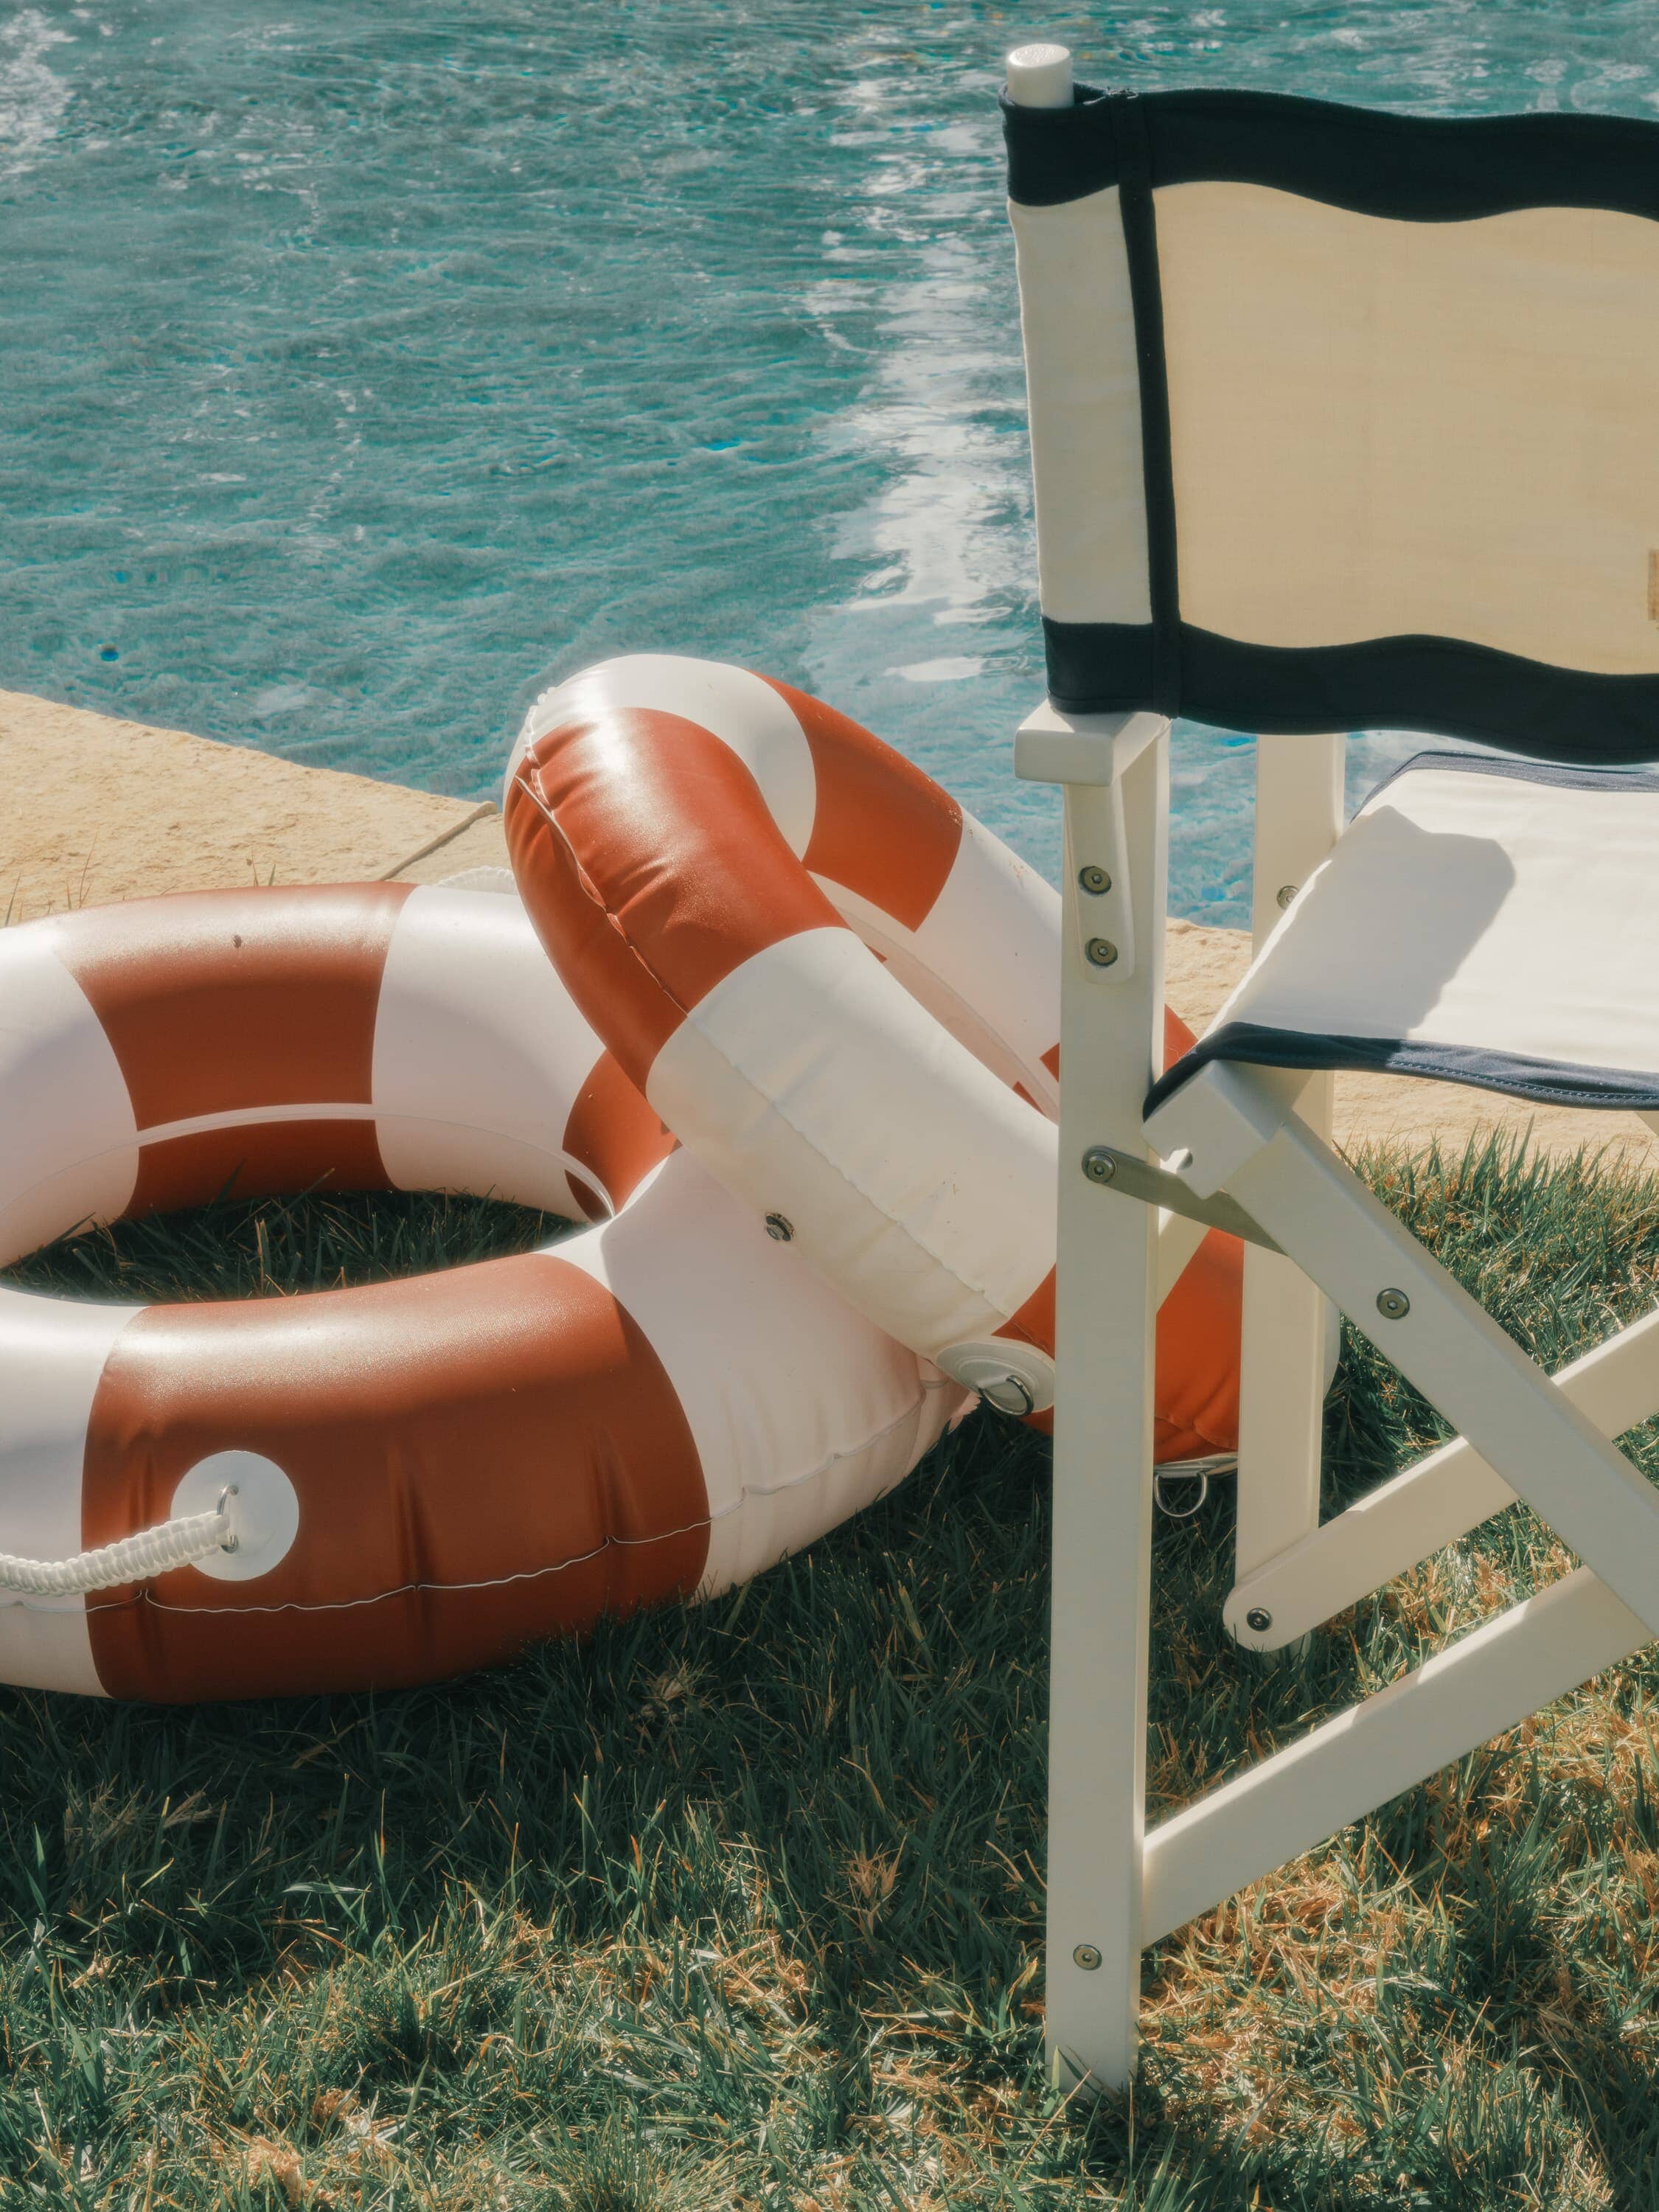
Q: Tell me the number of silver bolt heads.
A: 7